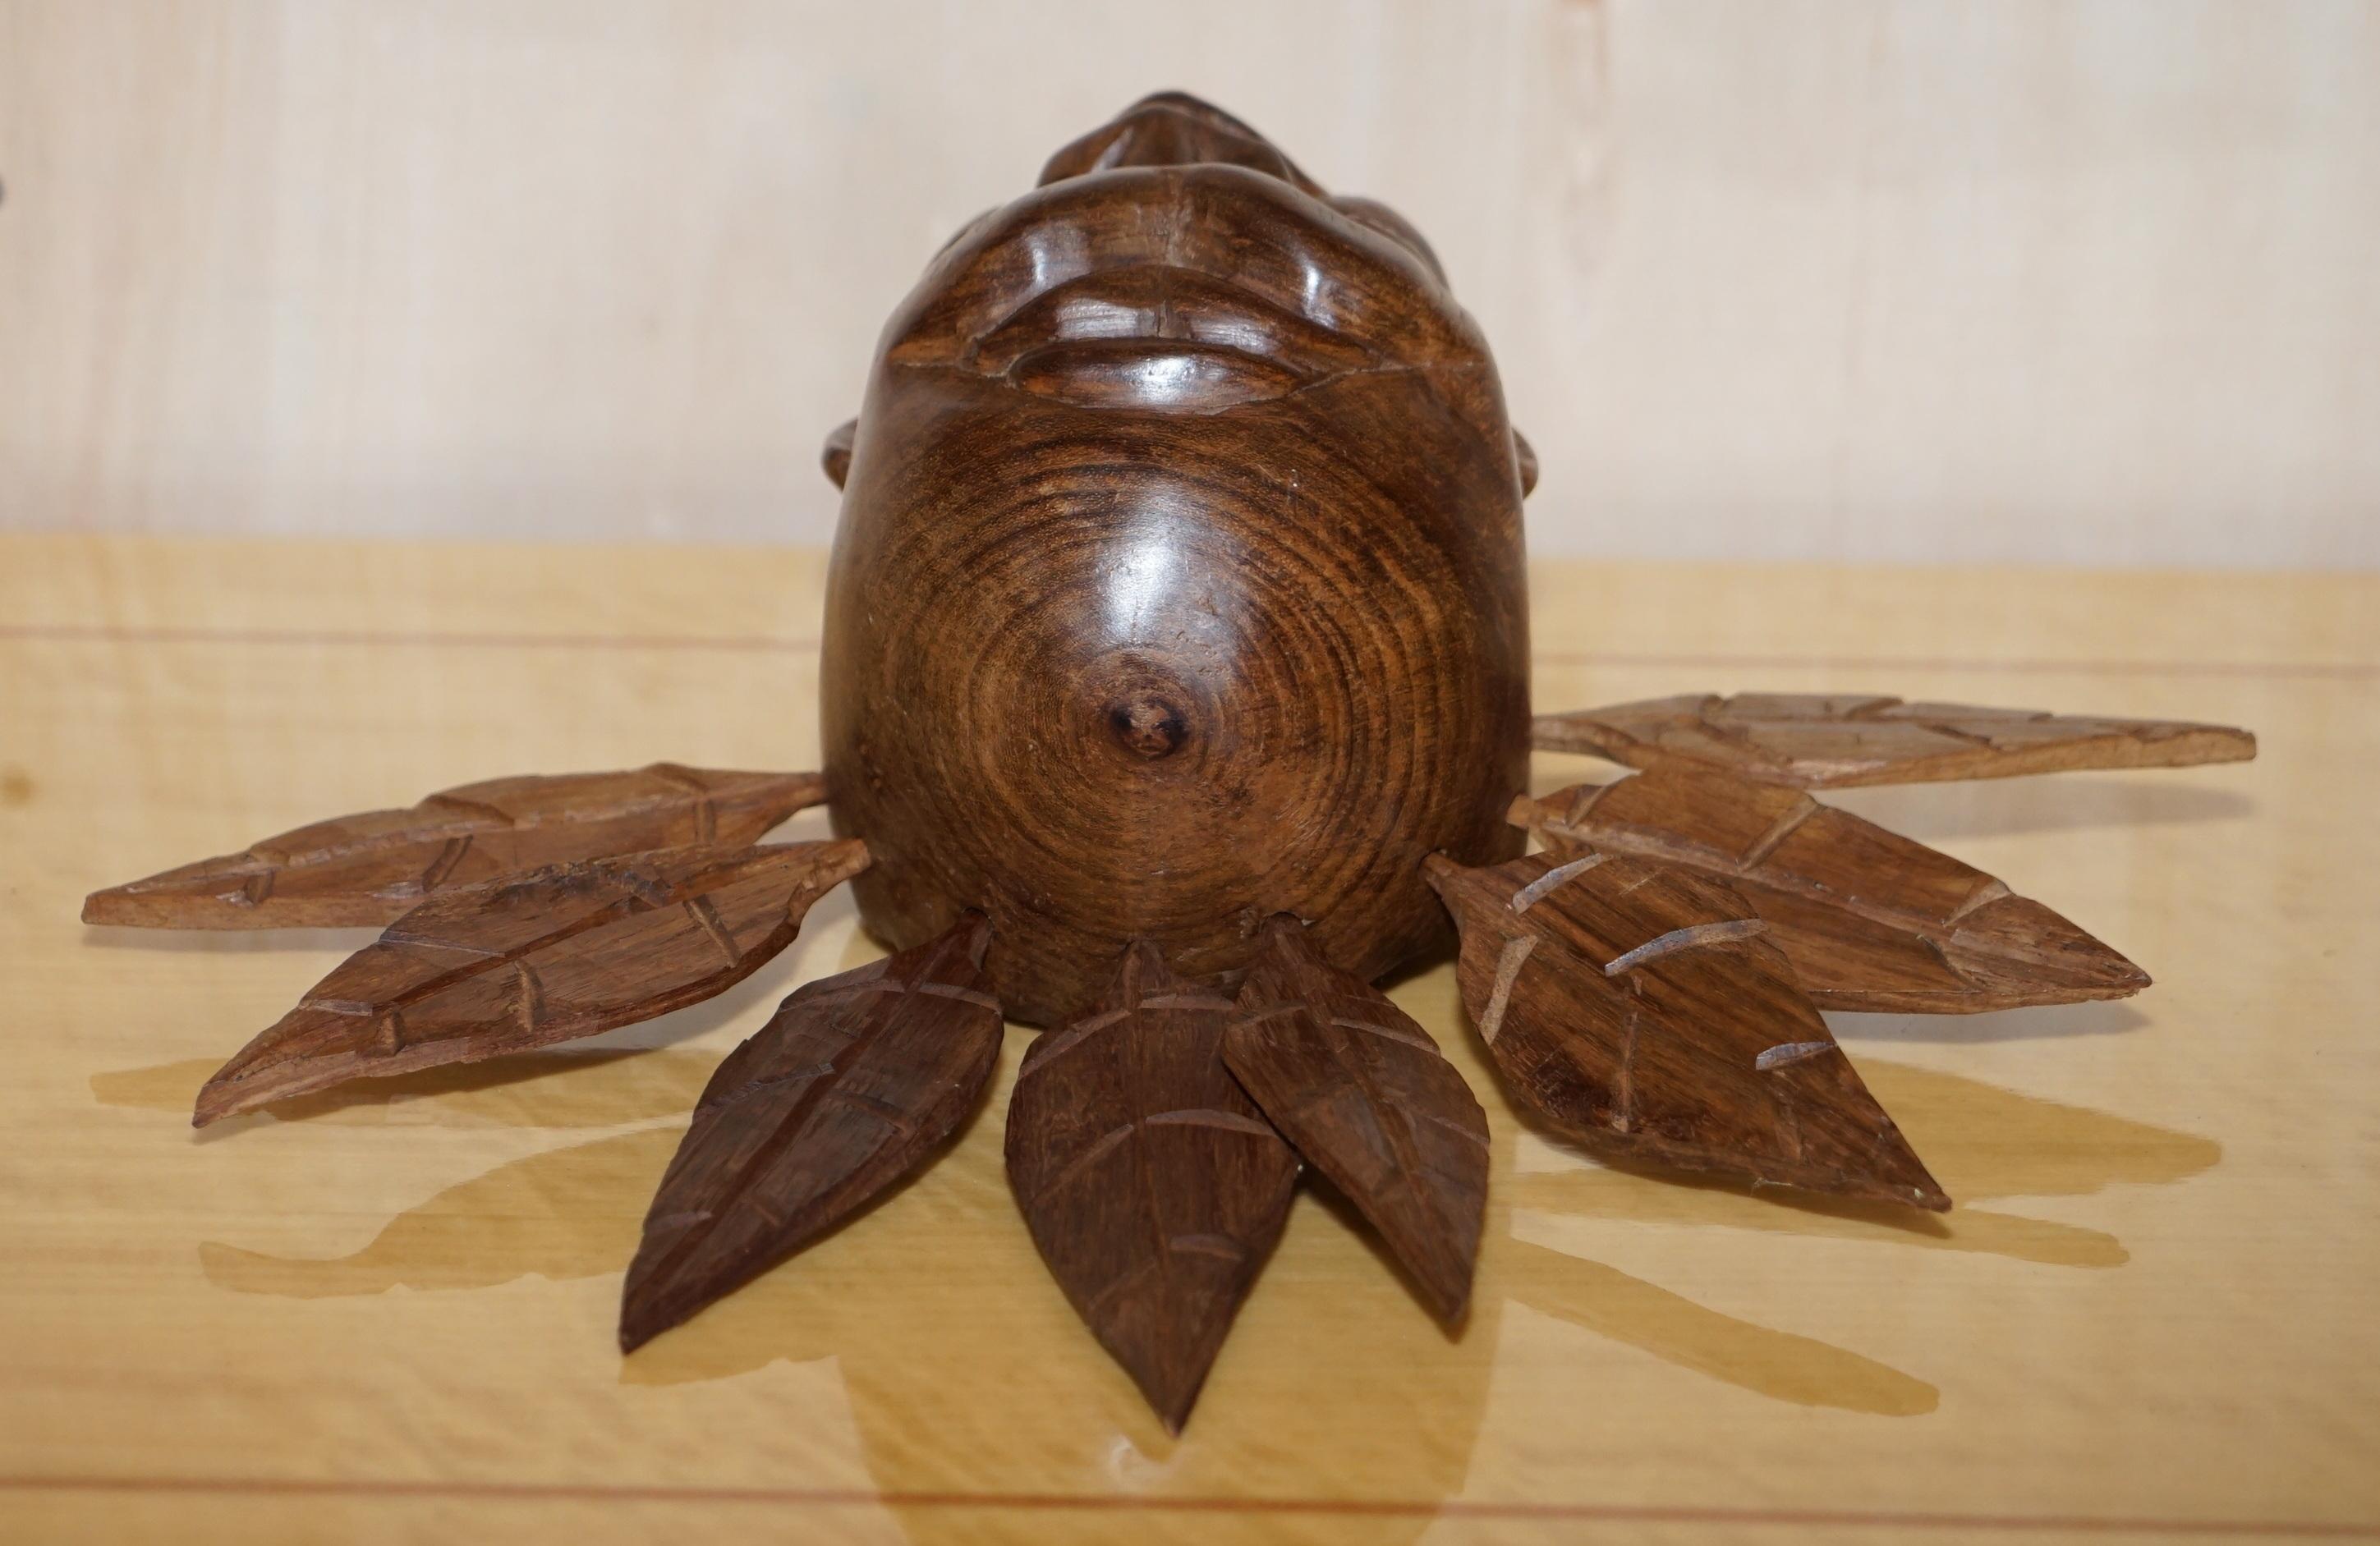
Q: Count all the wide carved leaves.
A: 8